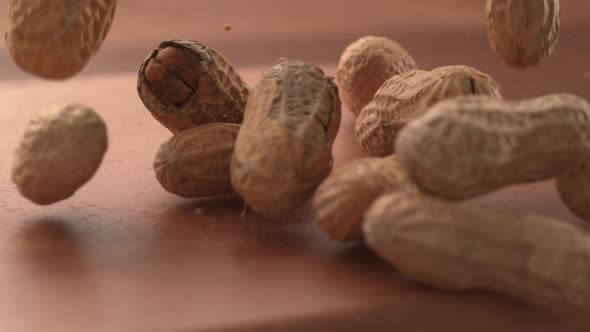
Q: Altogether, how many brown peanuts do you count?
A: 12